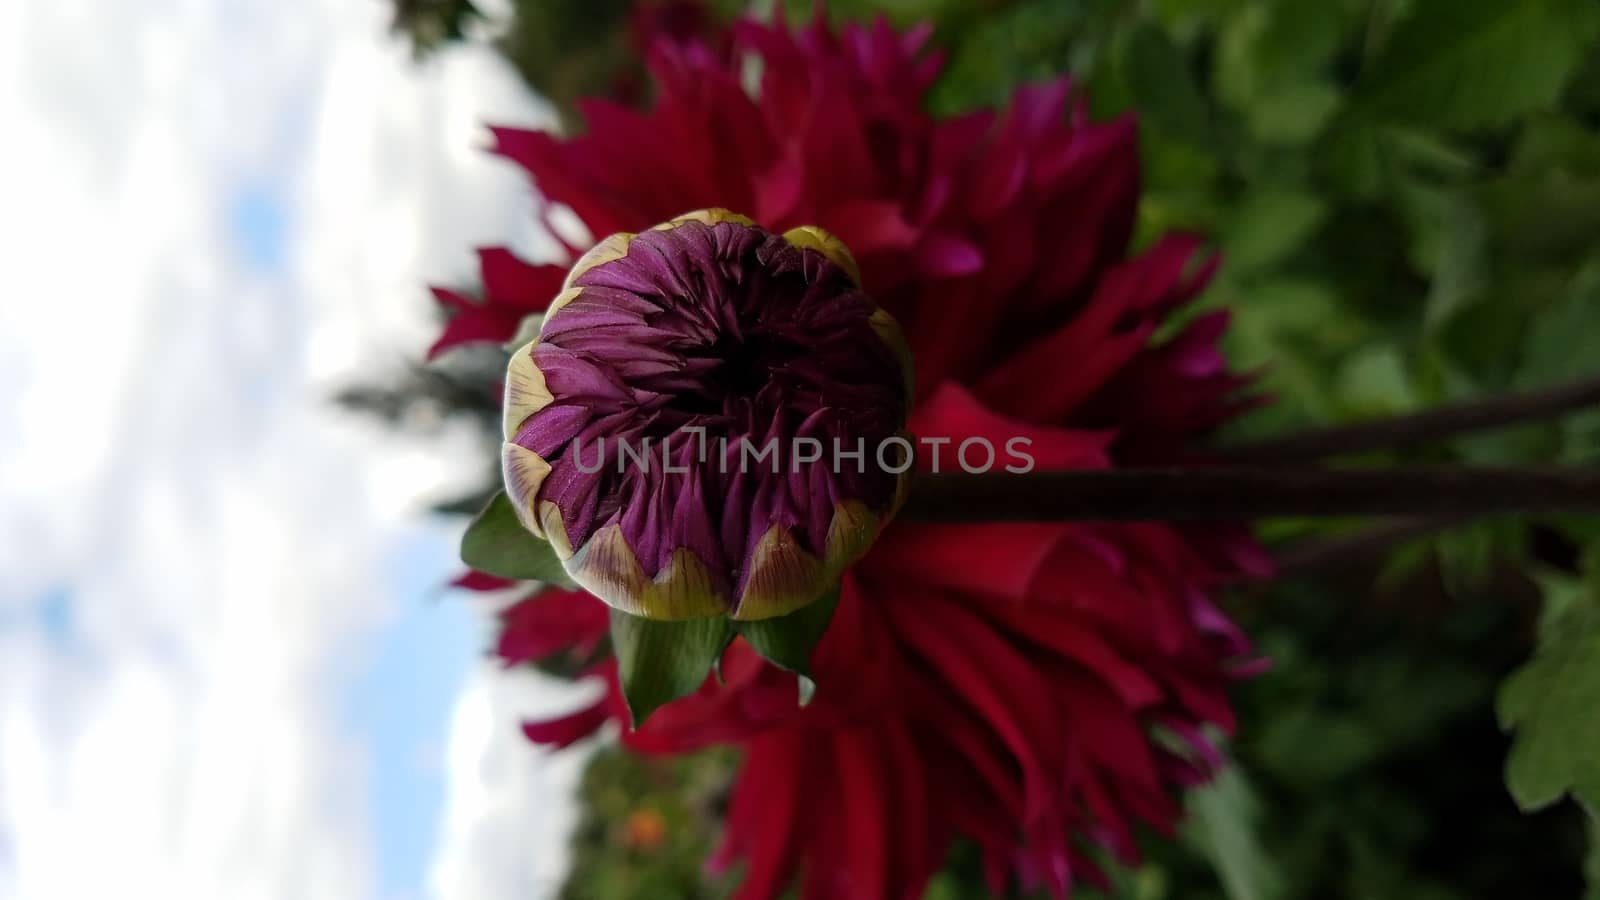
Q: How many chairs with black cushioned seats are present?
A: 0